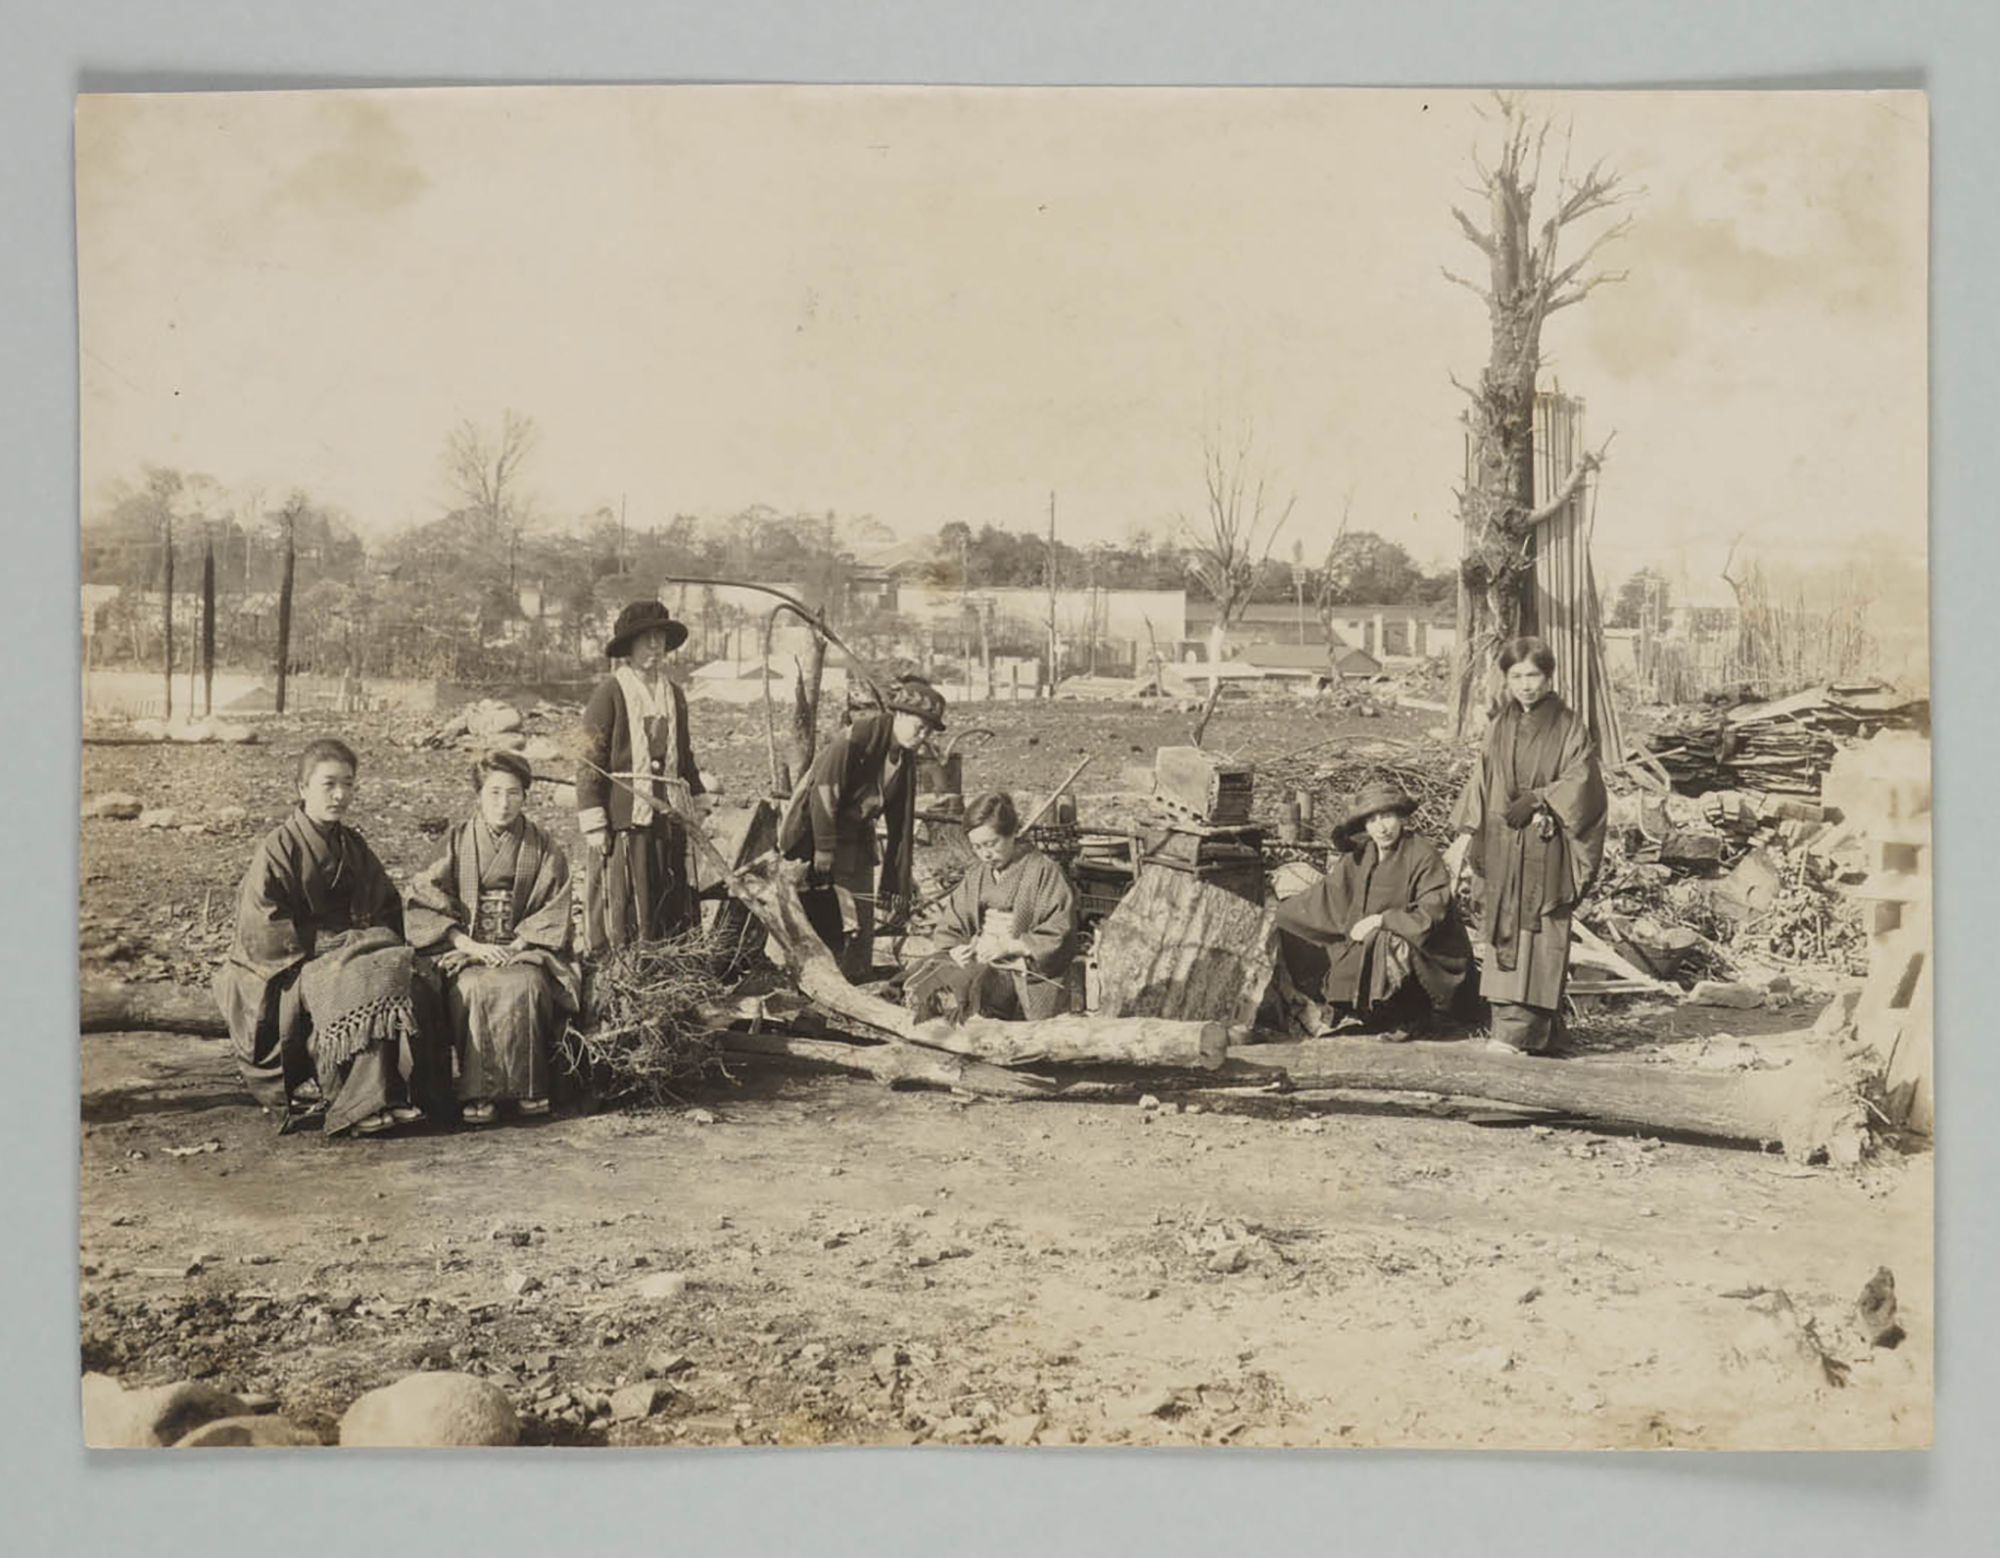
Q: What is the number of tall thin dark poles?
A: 3